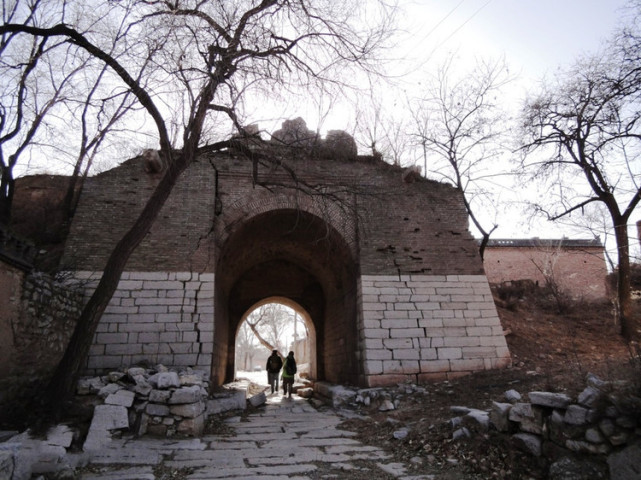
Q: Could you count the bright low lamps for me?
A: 0